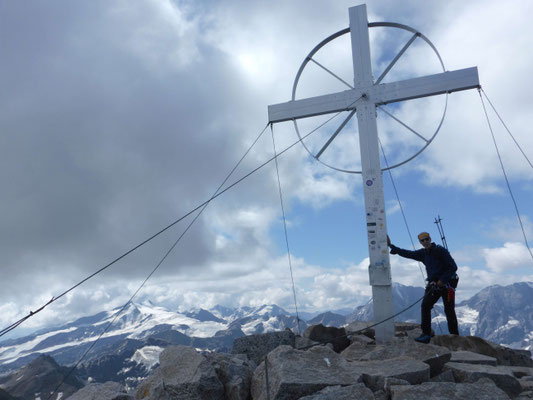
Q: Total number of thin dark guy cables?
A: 6